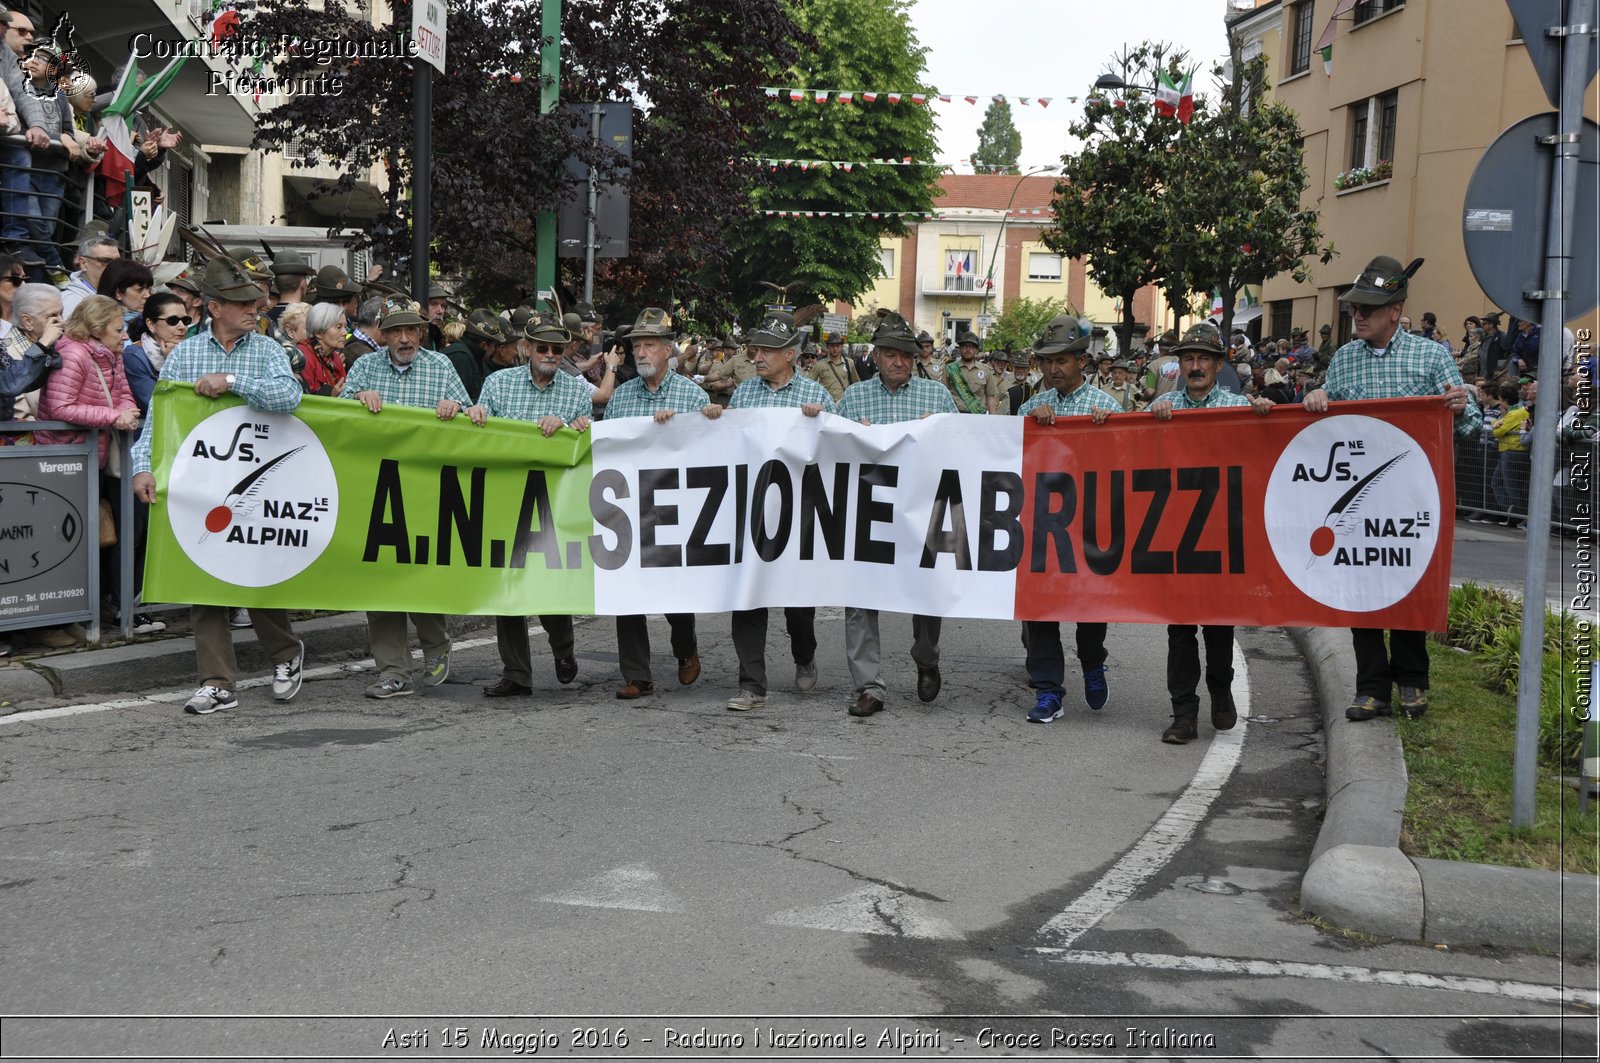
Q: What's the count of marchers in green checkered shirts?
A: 9